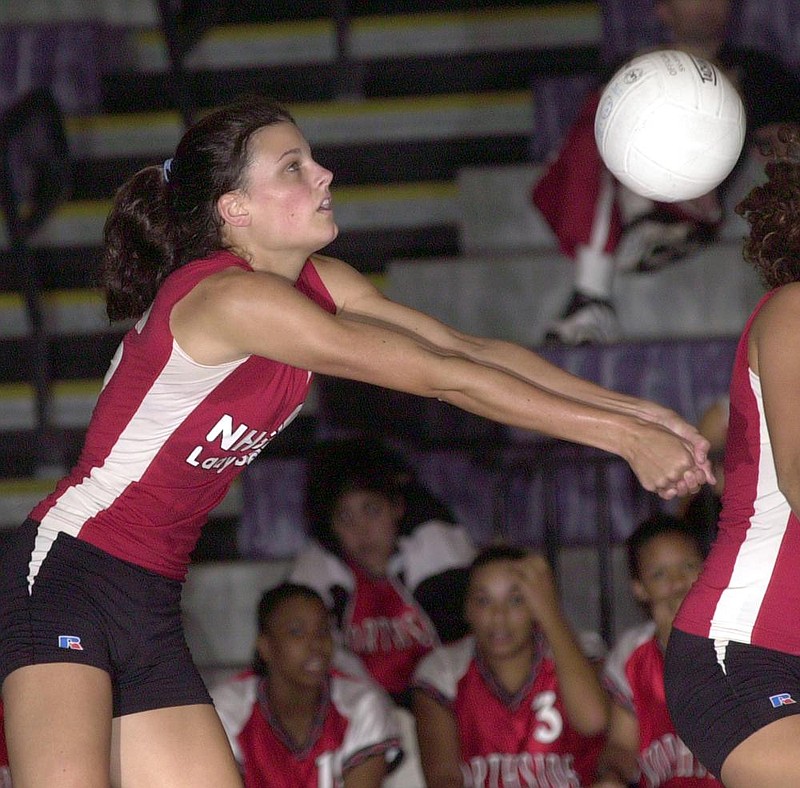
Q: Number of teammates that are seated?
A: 4